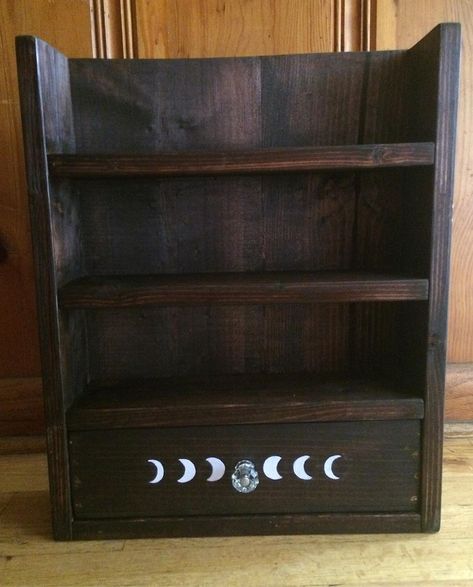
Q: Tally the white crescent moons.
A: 6